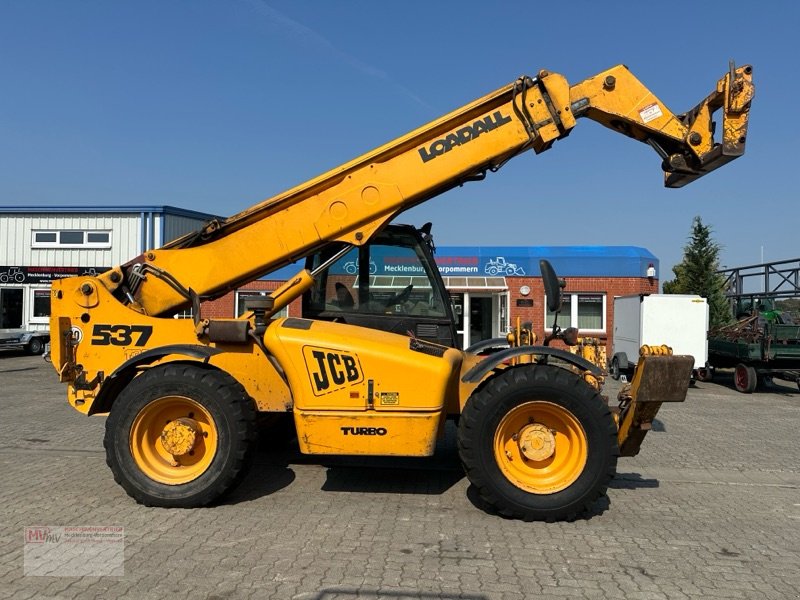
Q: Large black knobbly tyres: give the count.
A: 2